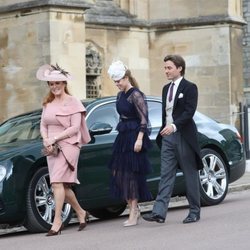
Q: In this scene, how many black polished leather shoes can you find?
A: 2